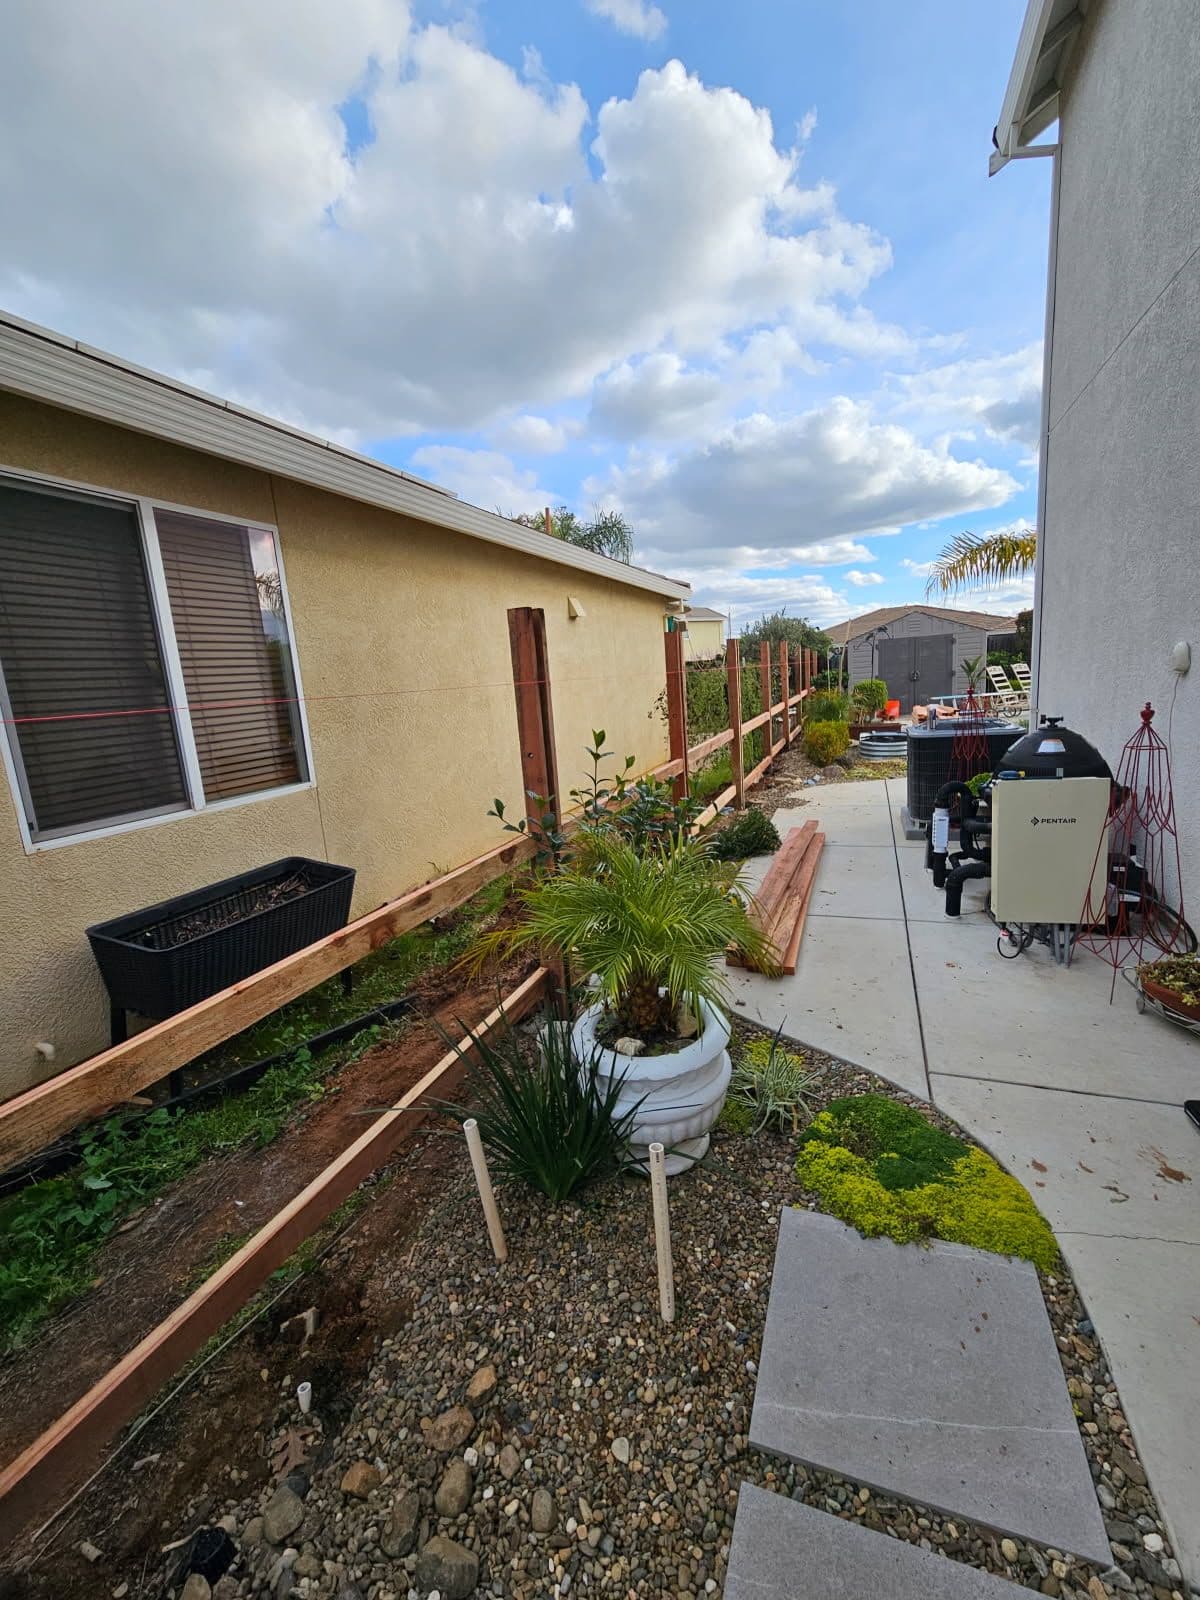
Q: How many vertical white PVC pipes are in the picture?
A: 3